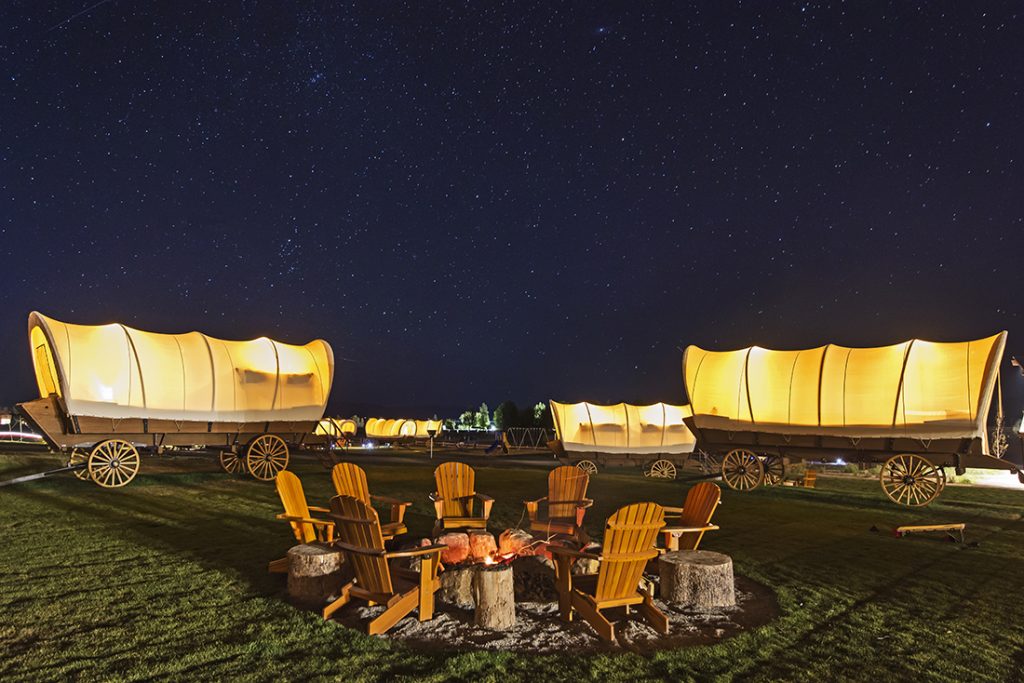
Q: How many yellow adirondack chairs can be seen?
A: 7